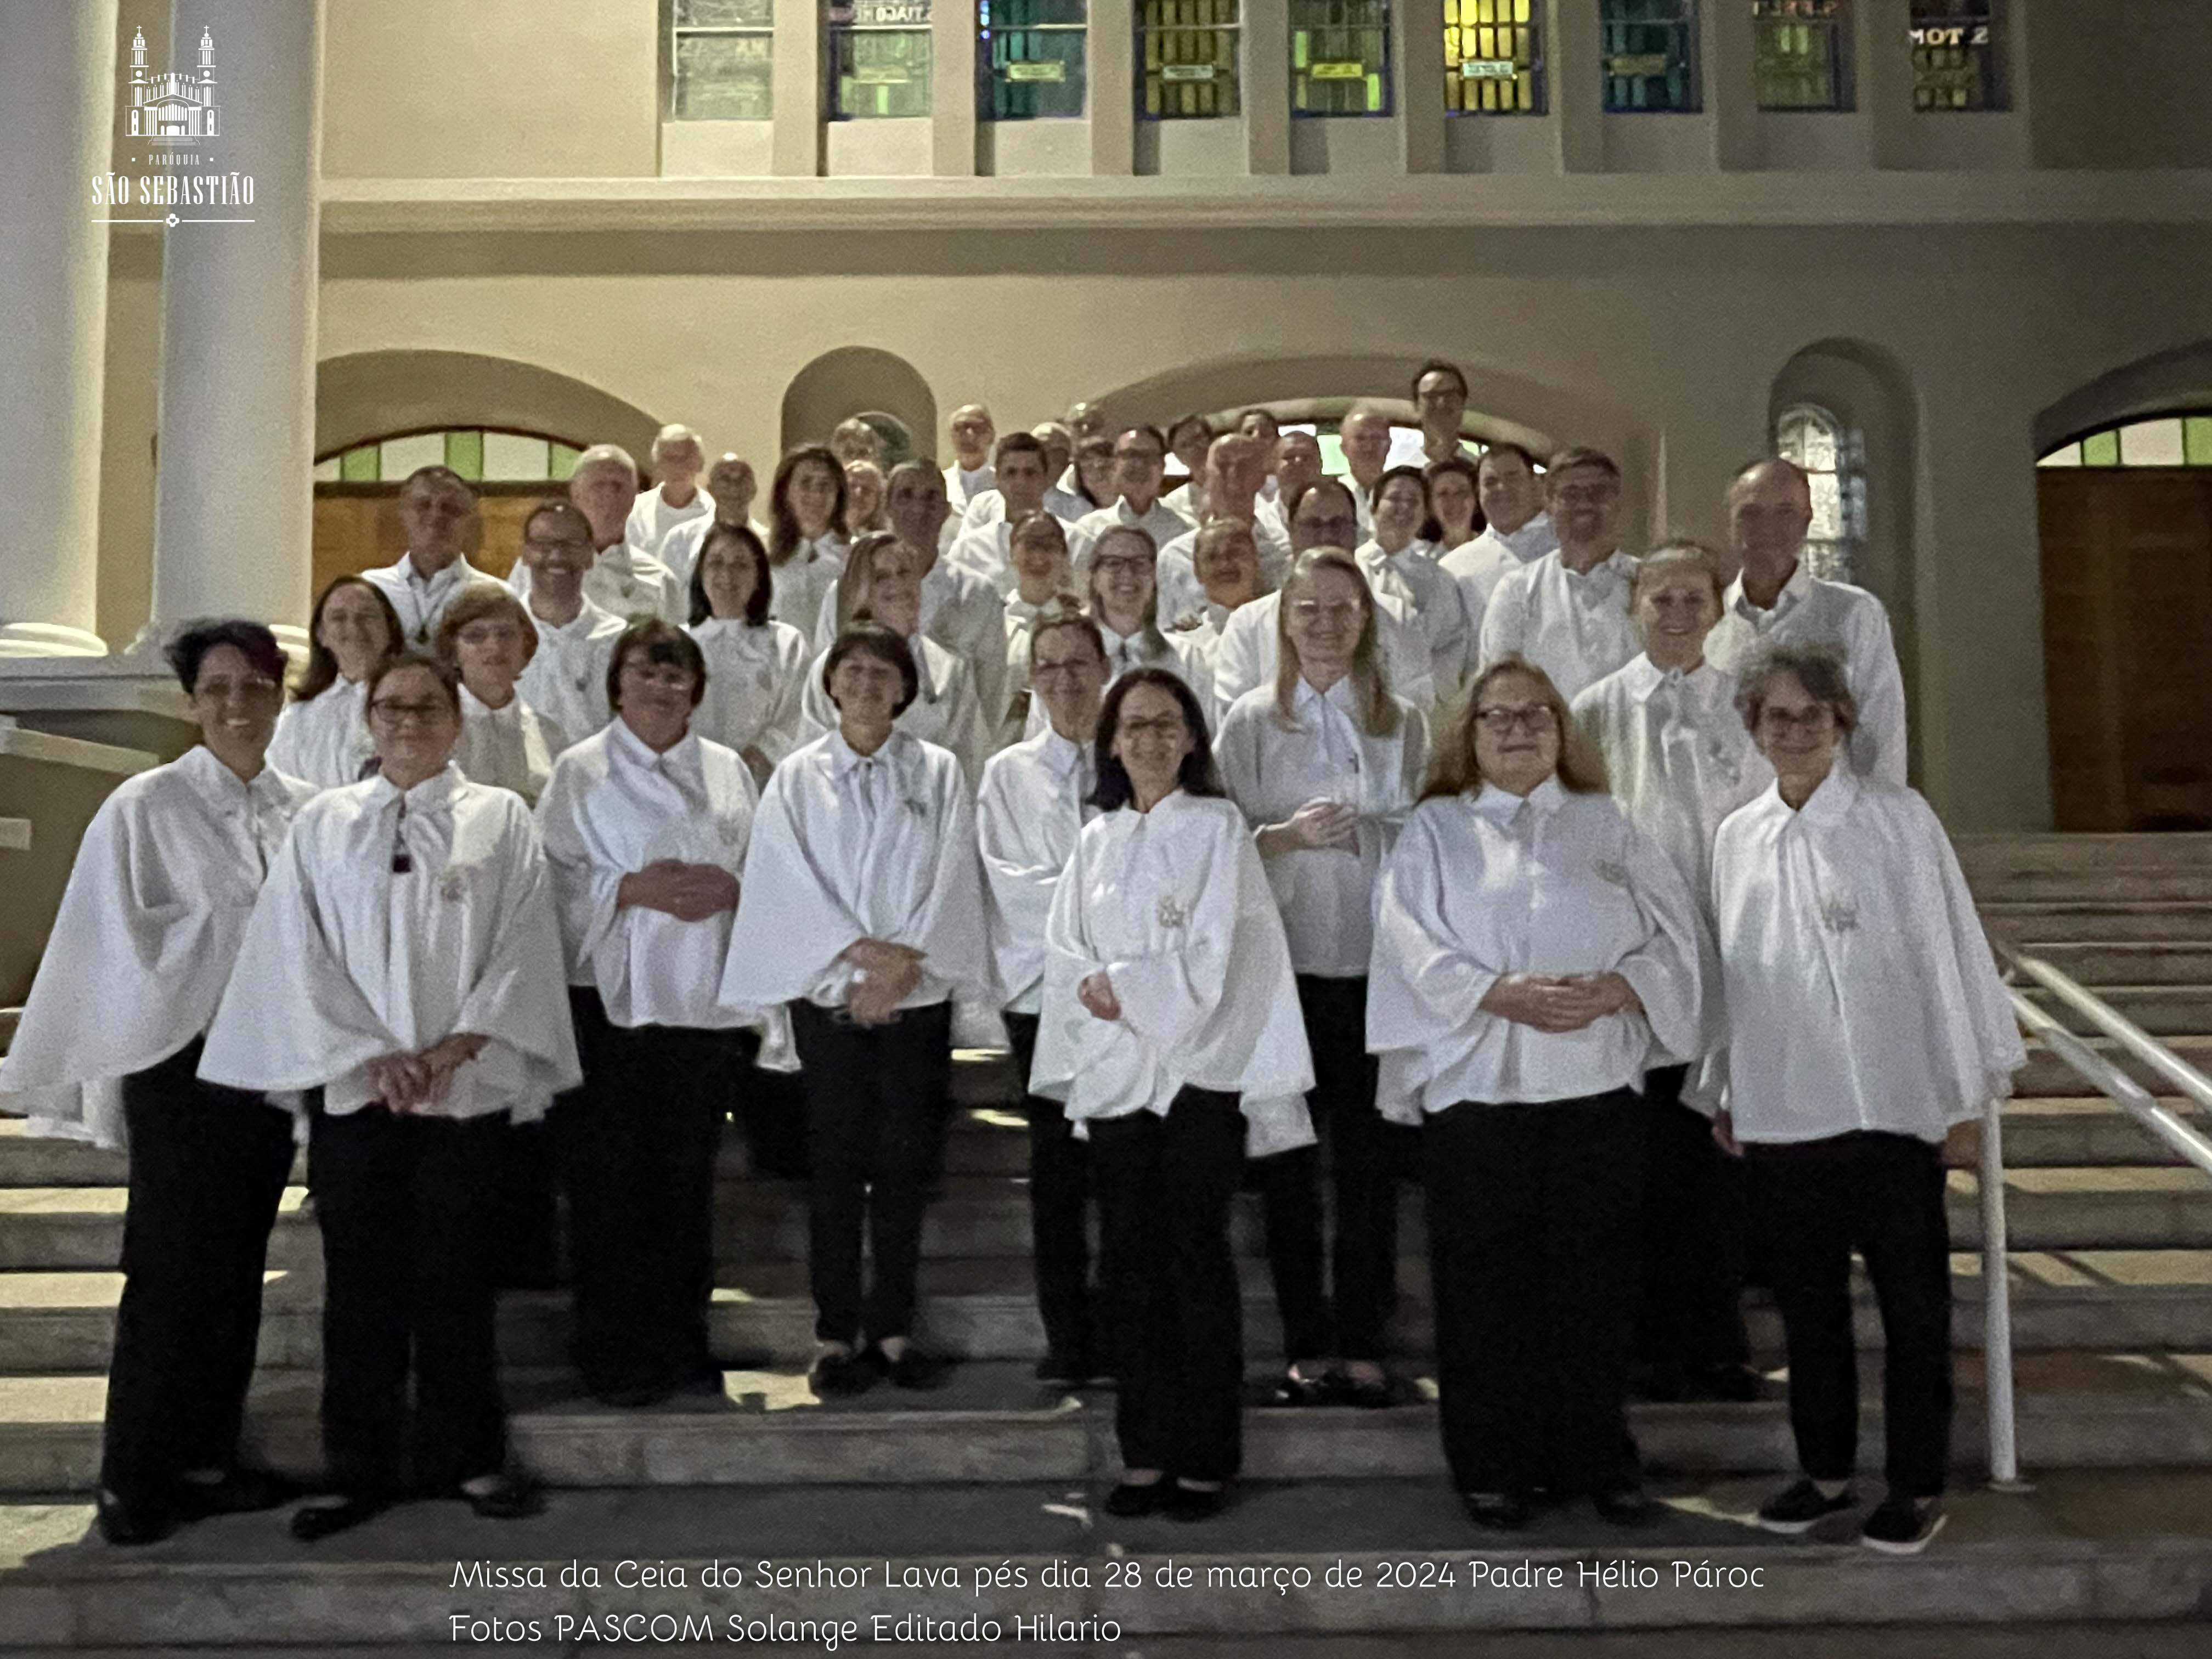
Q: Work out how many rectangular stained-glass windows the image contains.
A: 9